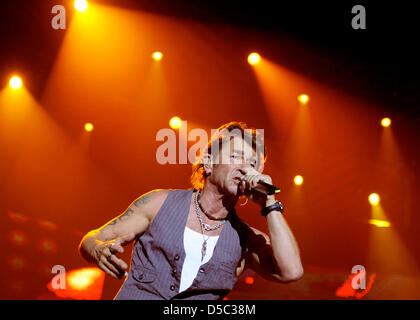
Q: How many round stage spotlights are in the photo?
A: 10